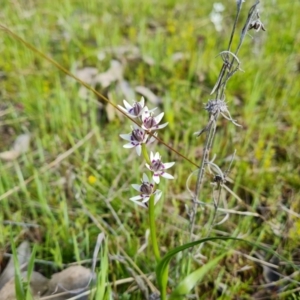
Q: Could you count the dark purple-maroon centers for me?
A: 5